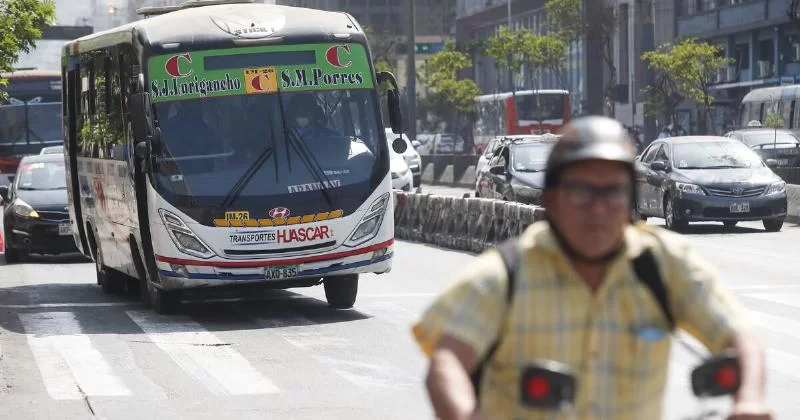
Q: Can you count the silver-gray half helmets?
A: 1